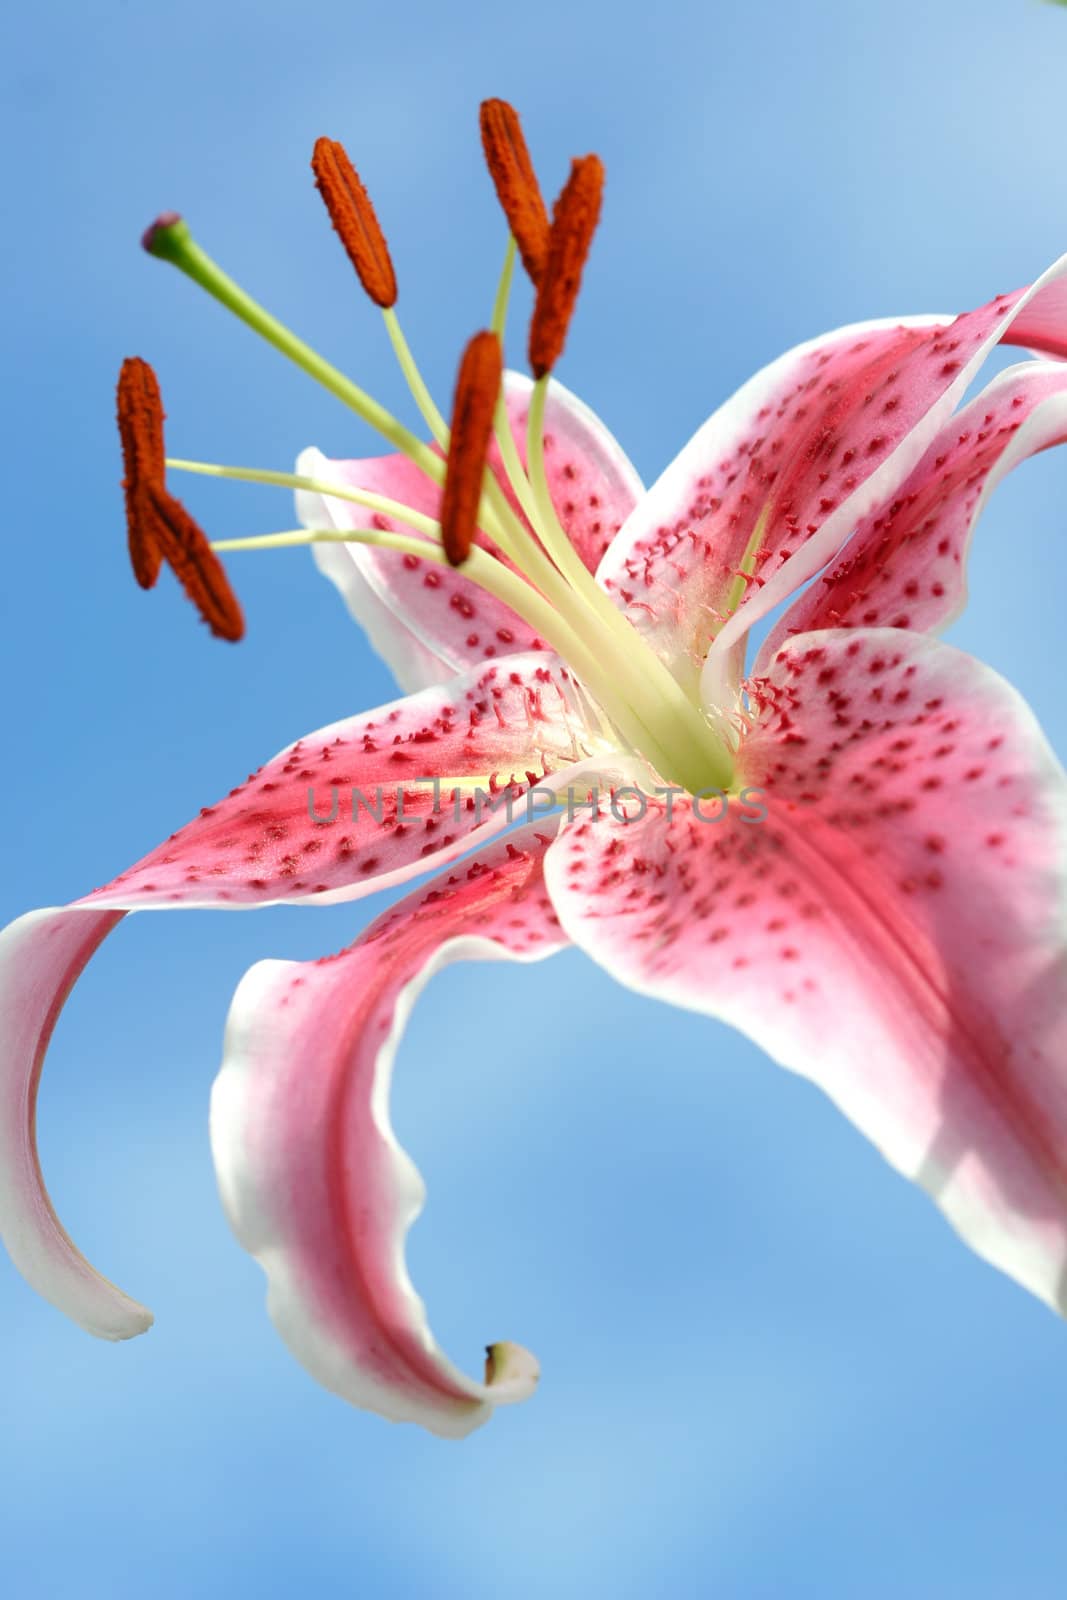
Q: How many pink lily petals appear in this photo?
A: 6